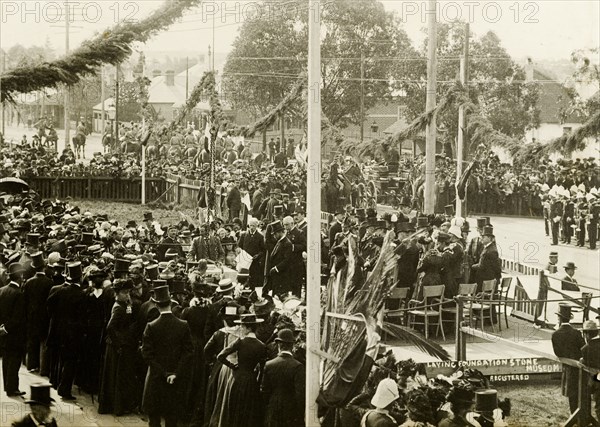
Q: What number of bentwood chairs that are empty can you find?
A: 5